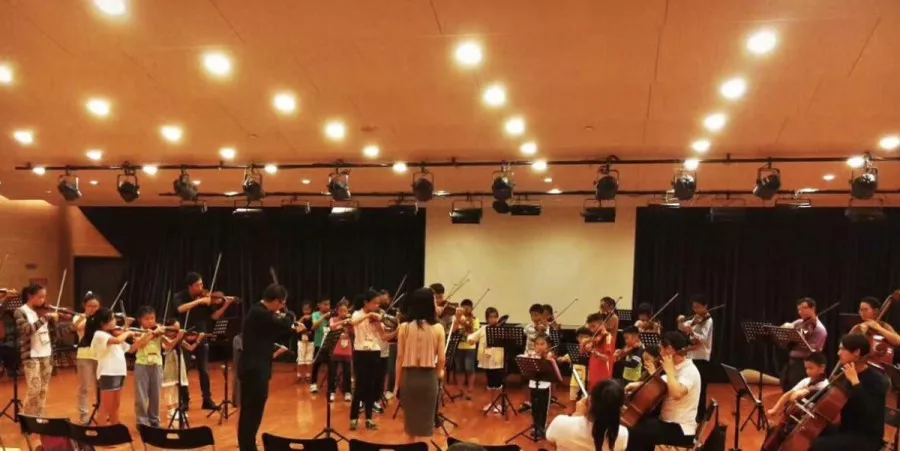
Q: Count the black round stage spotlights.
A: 11